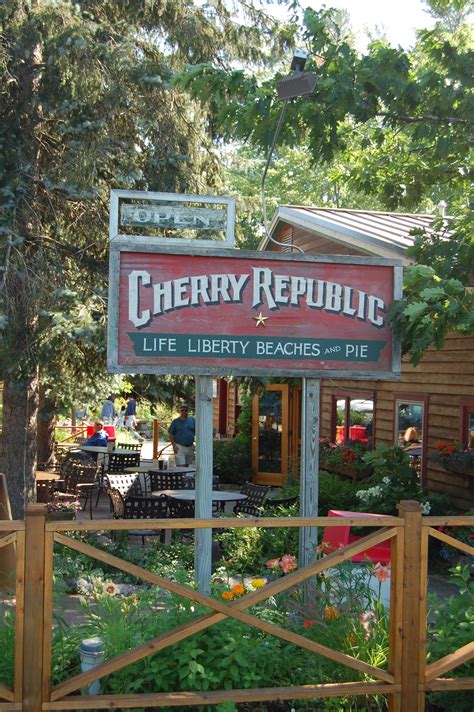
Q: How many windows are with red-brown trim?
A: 3